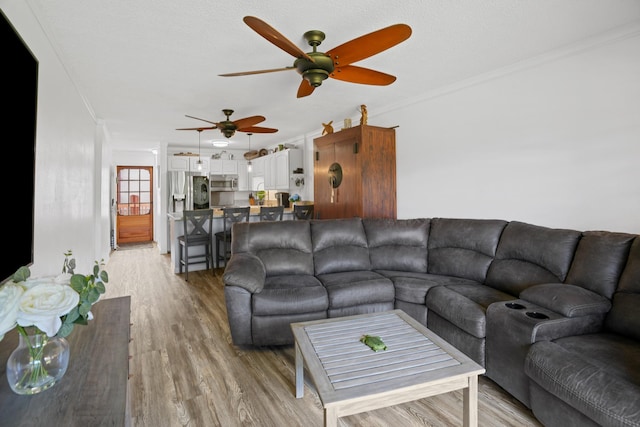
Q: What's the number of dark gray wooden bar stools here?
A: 4